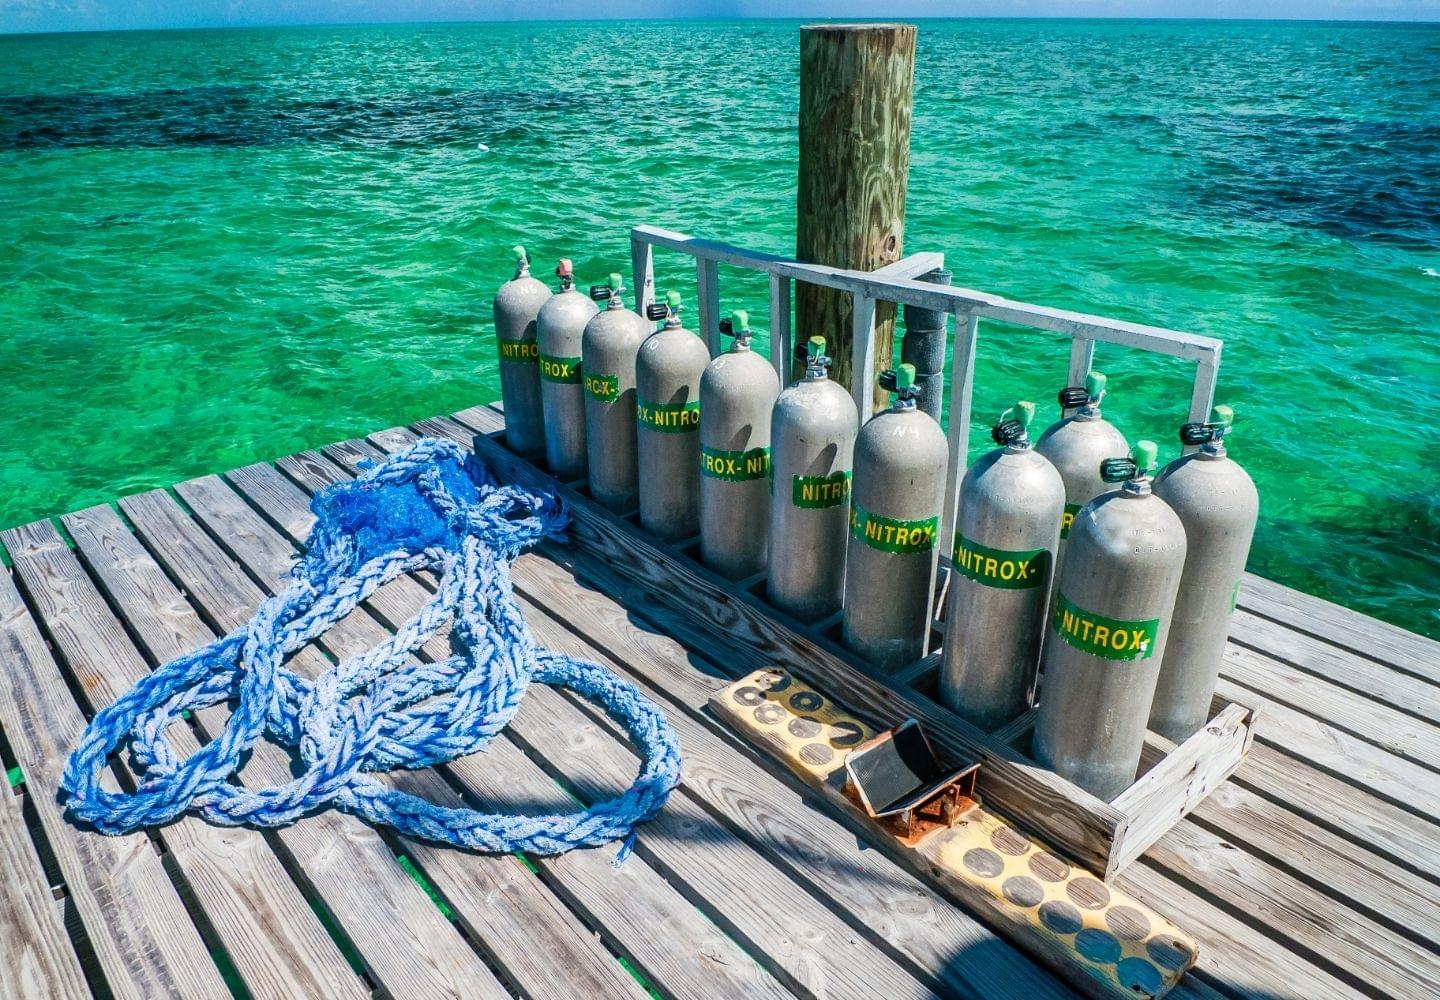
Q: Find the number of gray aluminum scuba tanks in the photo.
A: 11